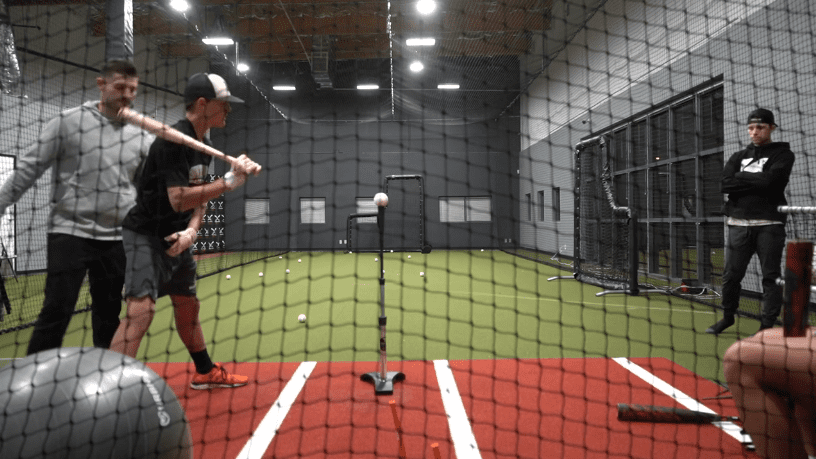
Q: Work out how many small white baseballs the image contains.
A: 14